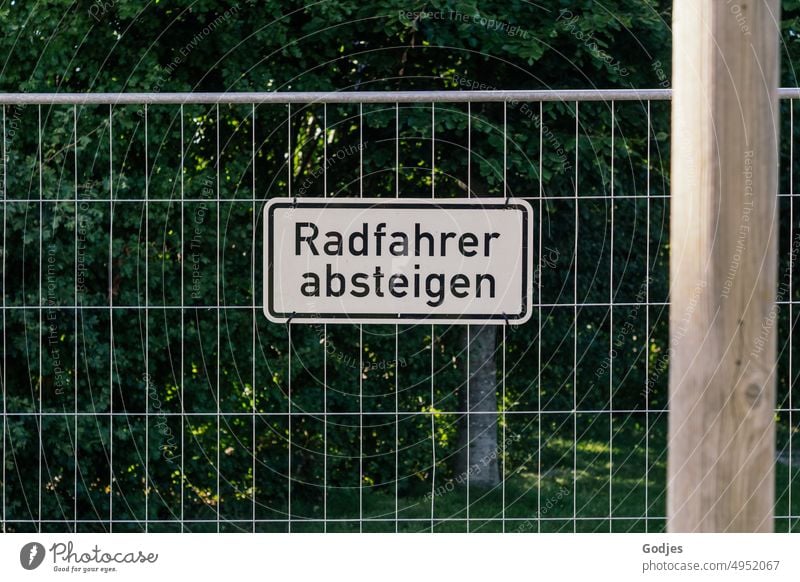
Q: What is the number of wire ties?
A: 4